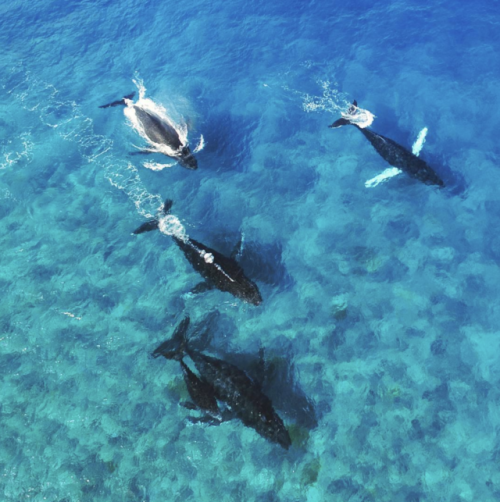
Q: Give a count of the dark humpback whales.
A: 5